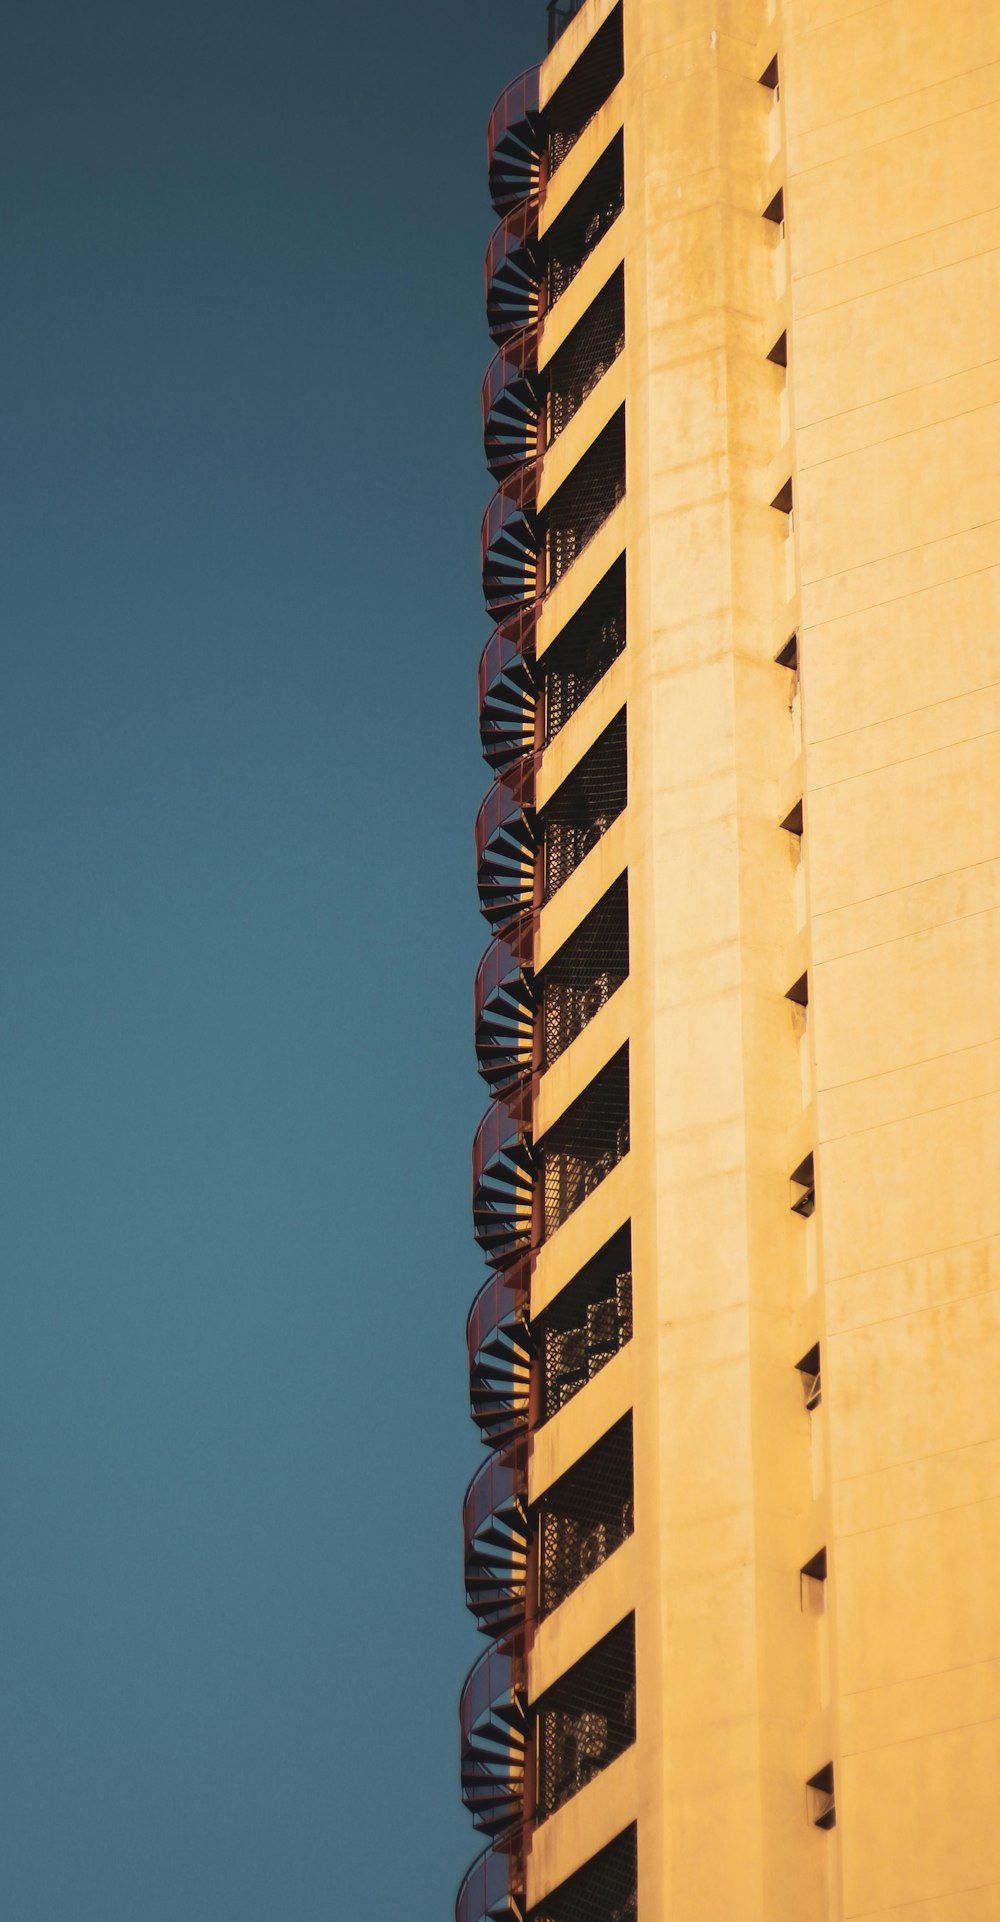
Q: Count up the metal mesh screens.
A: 12